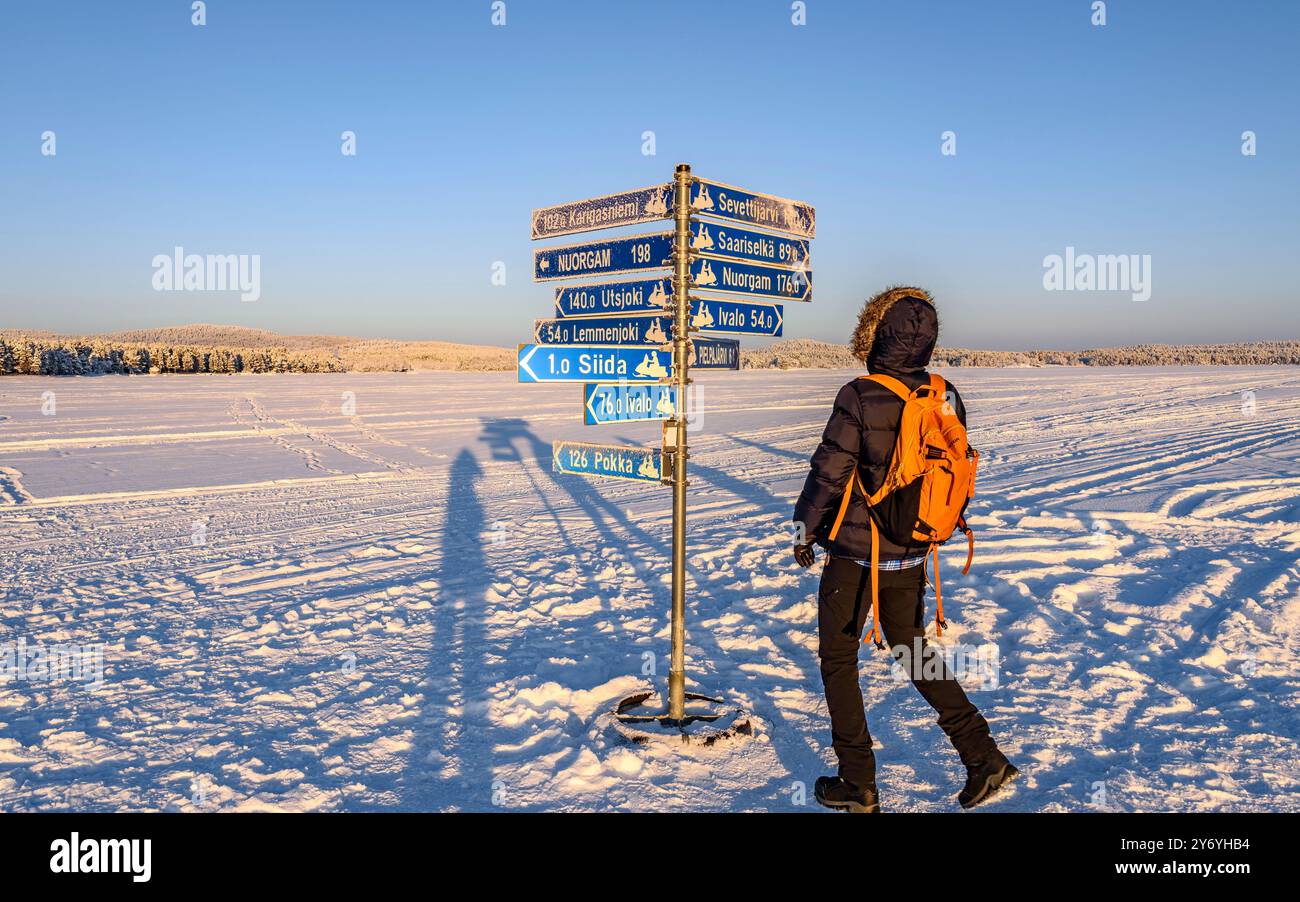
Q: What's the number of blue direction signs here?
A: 12